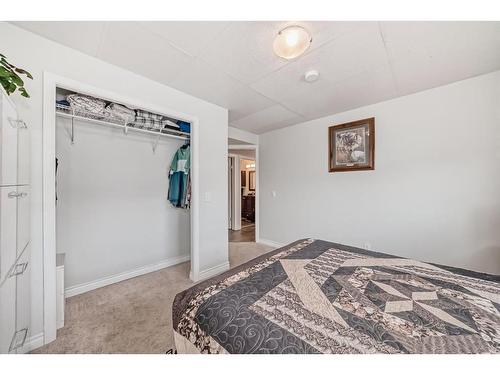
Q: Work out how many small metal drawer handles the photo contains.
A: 4